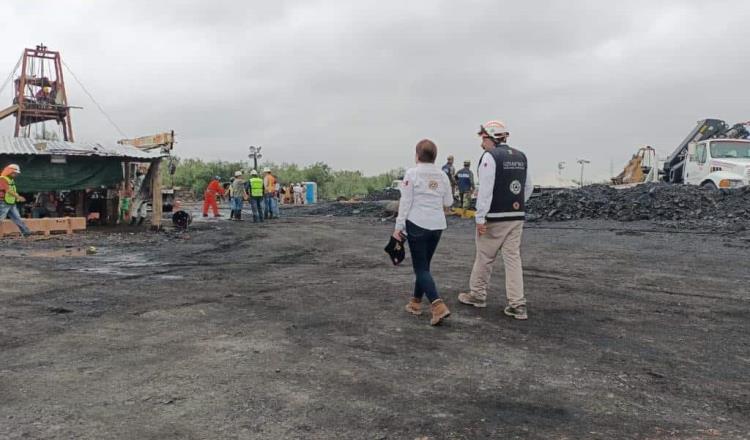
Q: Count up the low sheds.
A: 1